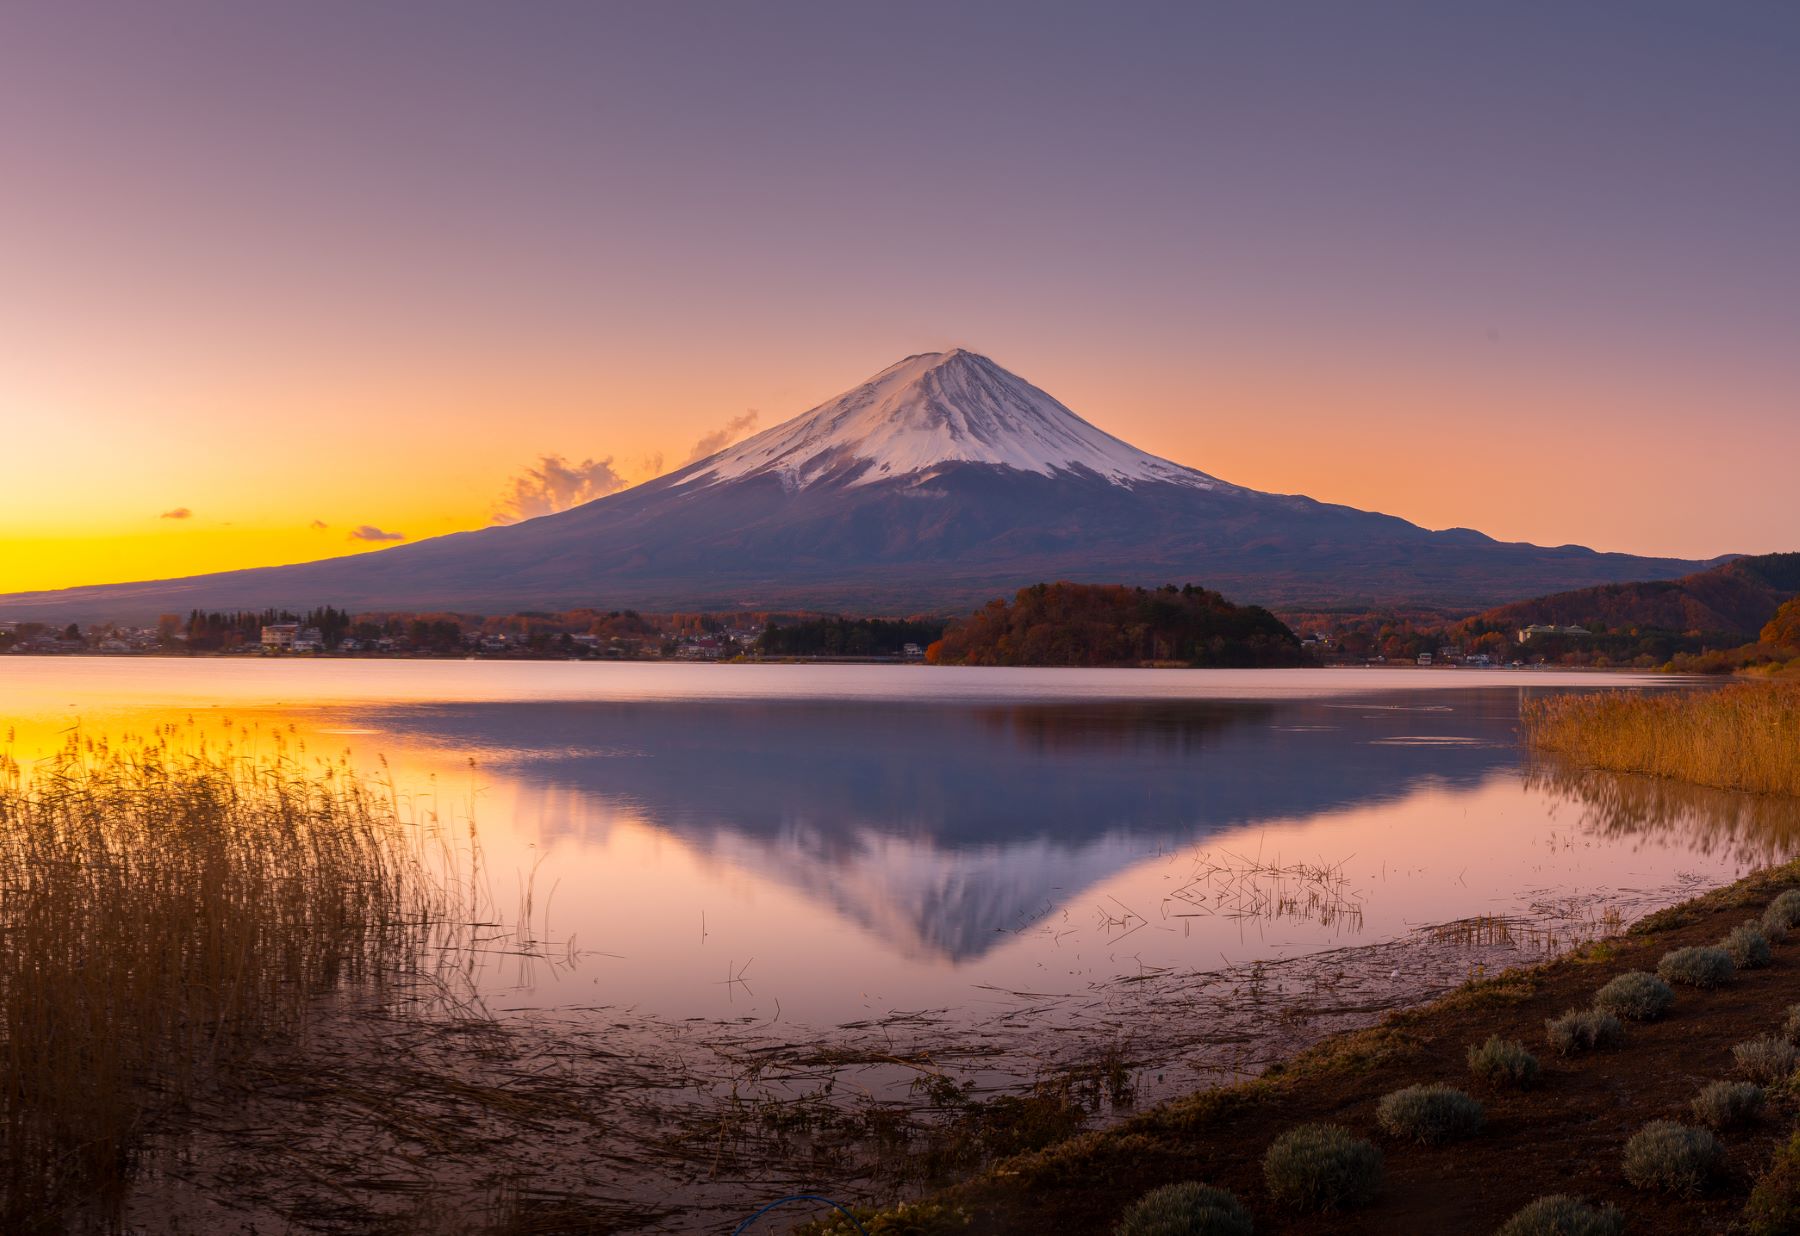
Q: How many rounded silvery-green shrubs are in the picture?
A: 14